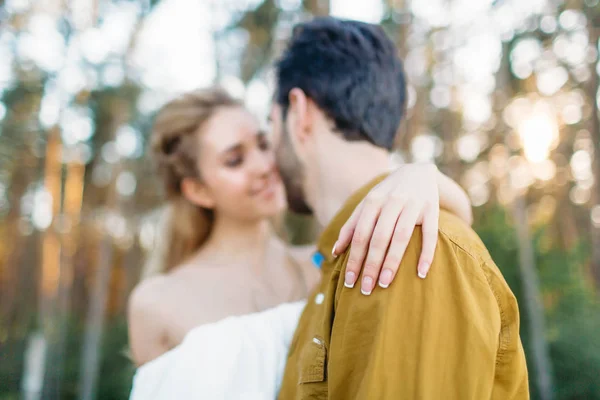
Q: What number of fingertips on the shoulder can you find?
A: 5